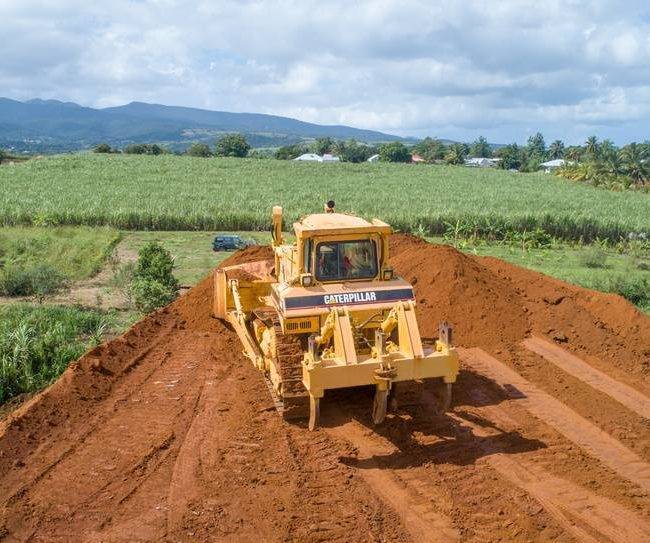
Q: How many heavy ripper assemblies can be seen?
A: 1